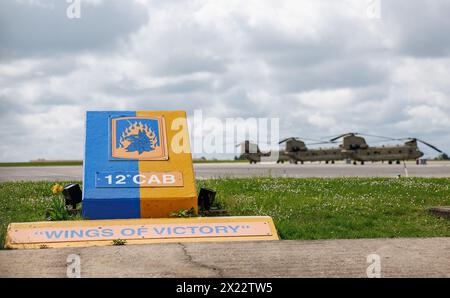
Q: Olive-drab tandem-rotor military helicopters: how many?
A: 3